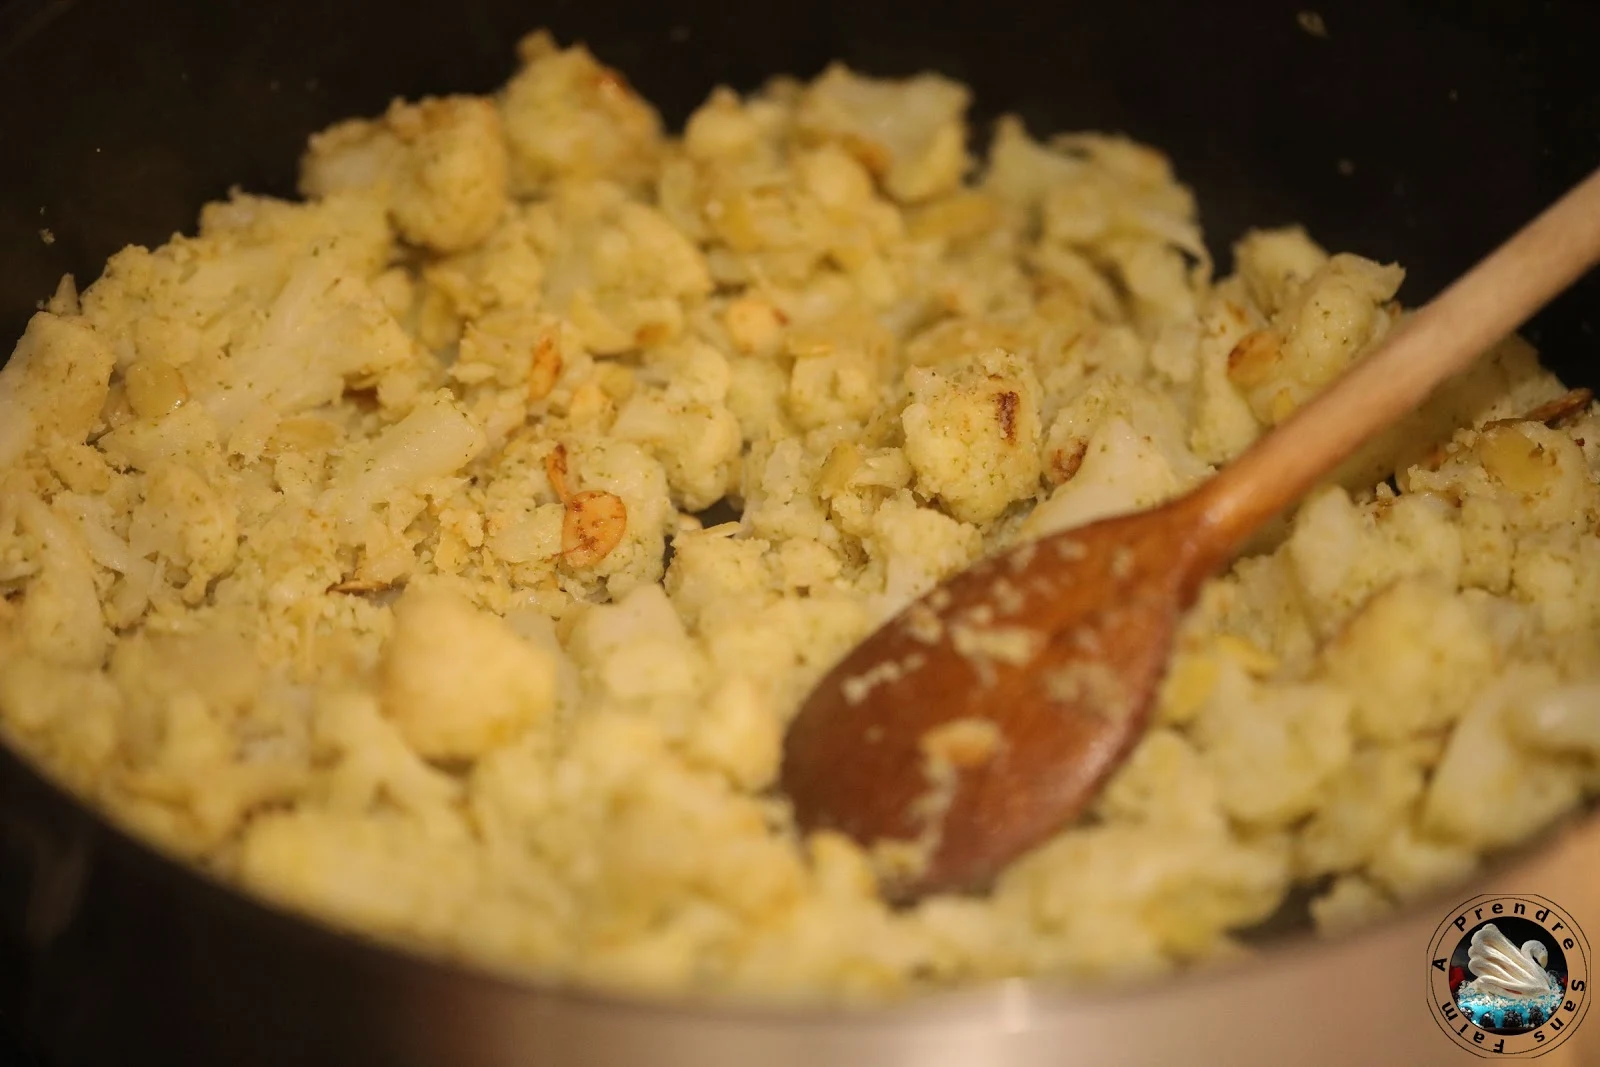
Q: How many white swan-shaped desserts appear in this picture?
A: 1